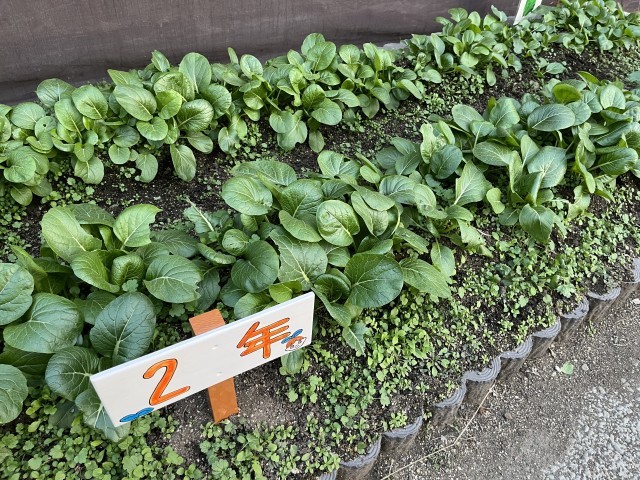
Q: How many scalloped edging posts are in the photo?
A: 10